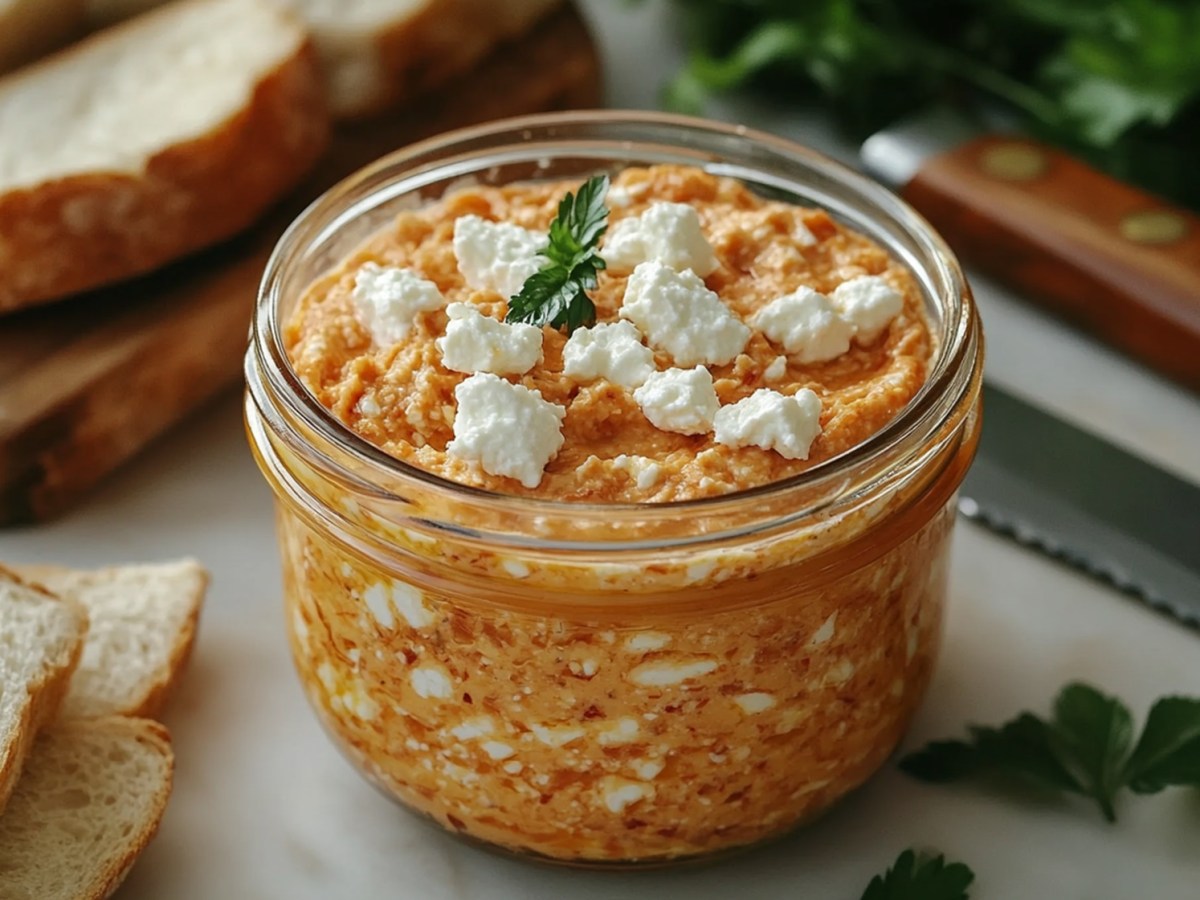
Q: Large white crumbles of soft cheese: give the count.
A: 11